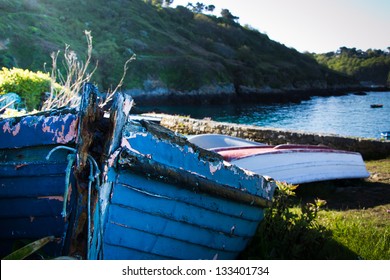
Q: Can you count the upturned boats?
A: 2